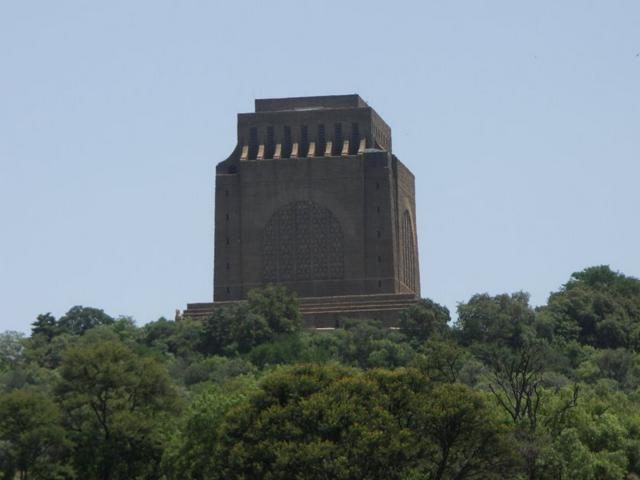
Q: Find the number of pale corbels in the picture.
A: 8